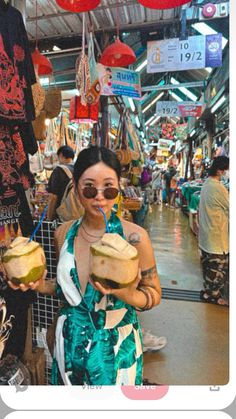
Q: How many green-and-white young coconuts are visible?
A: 2